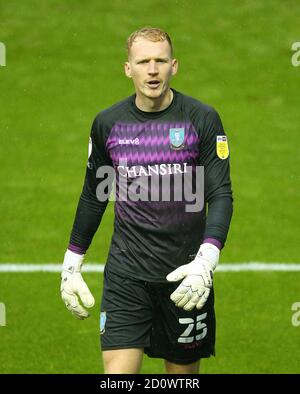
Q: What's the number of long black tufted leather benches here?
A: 0